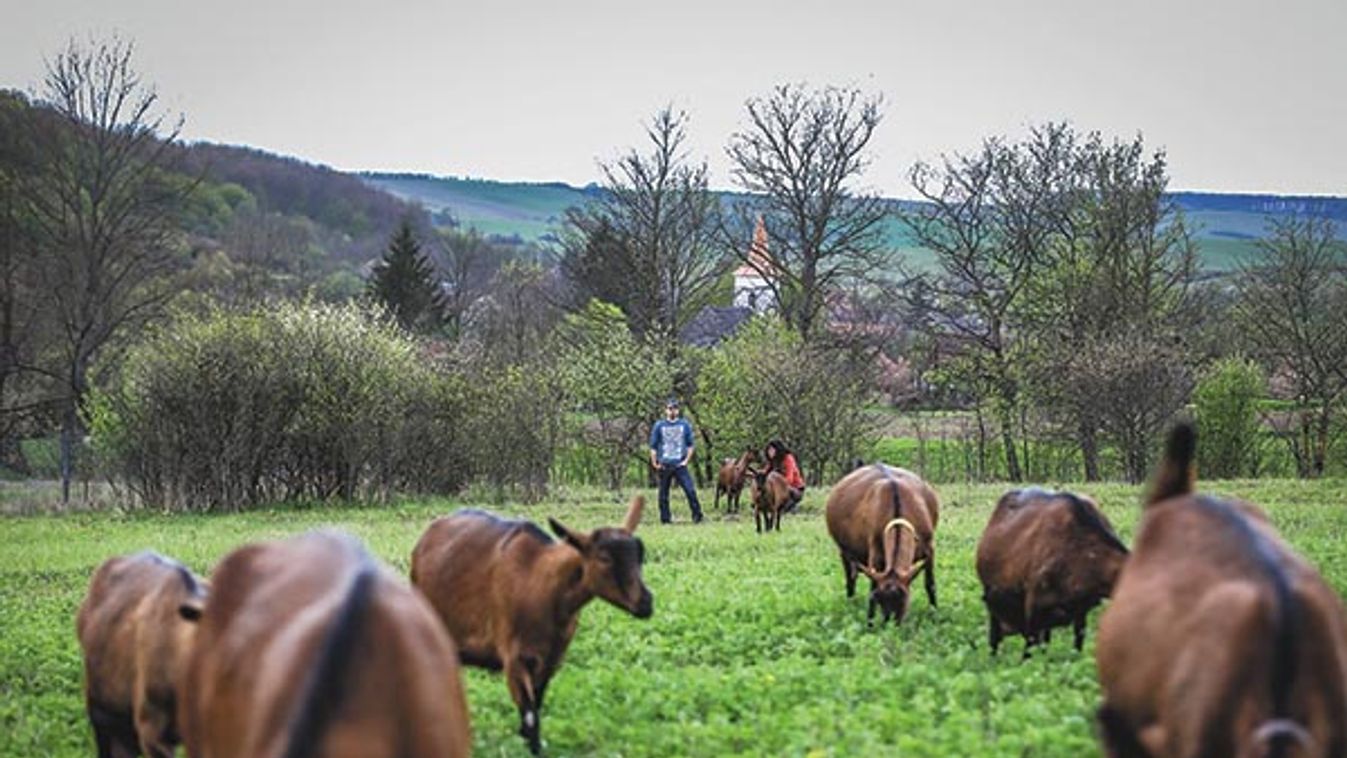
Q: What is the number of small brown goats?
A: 2